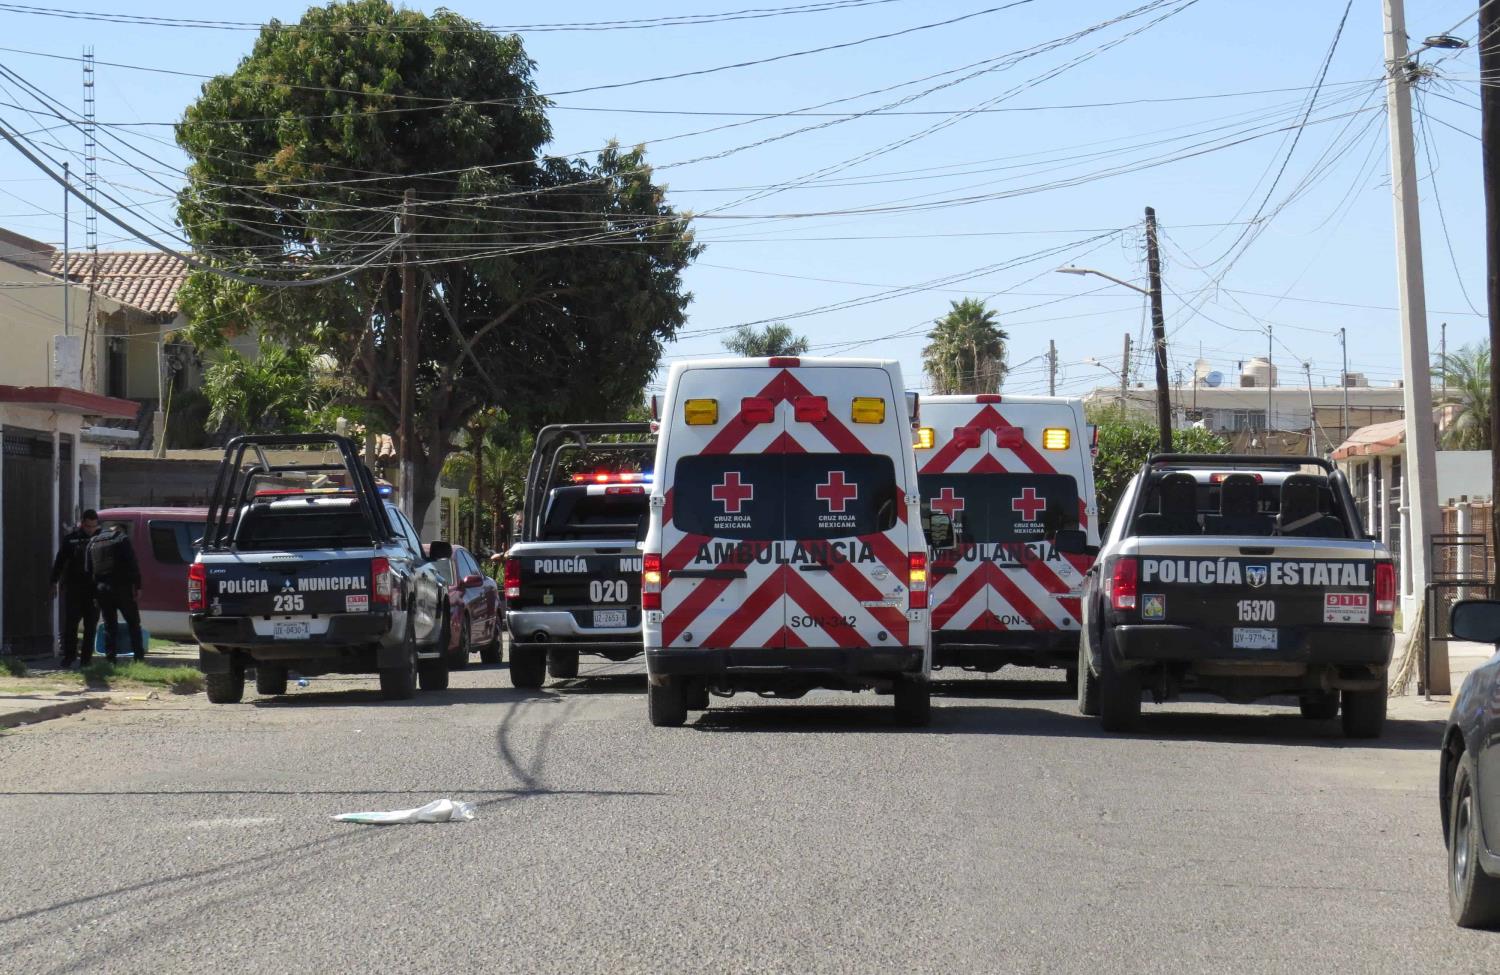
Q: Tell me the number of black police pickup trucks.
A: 3